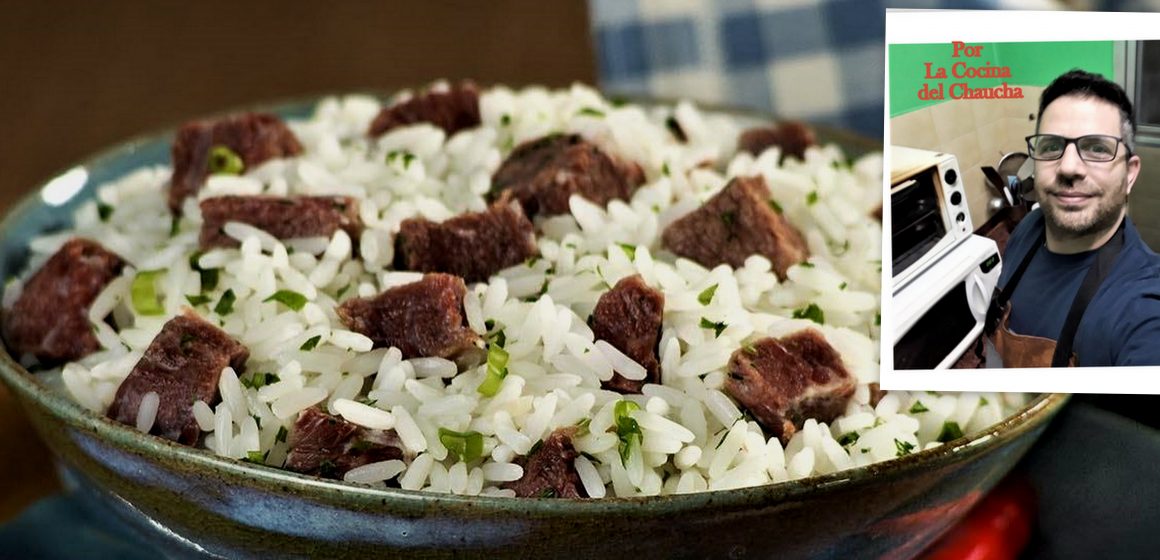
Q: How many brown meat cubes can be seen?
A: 14